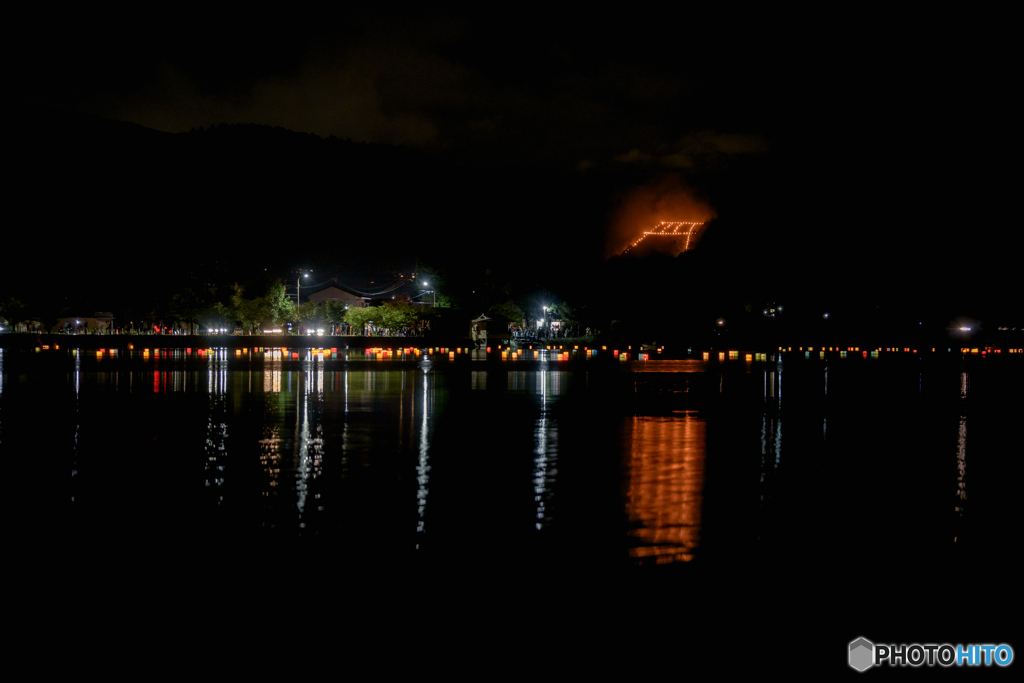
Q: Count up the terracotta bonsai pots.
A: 0